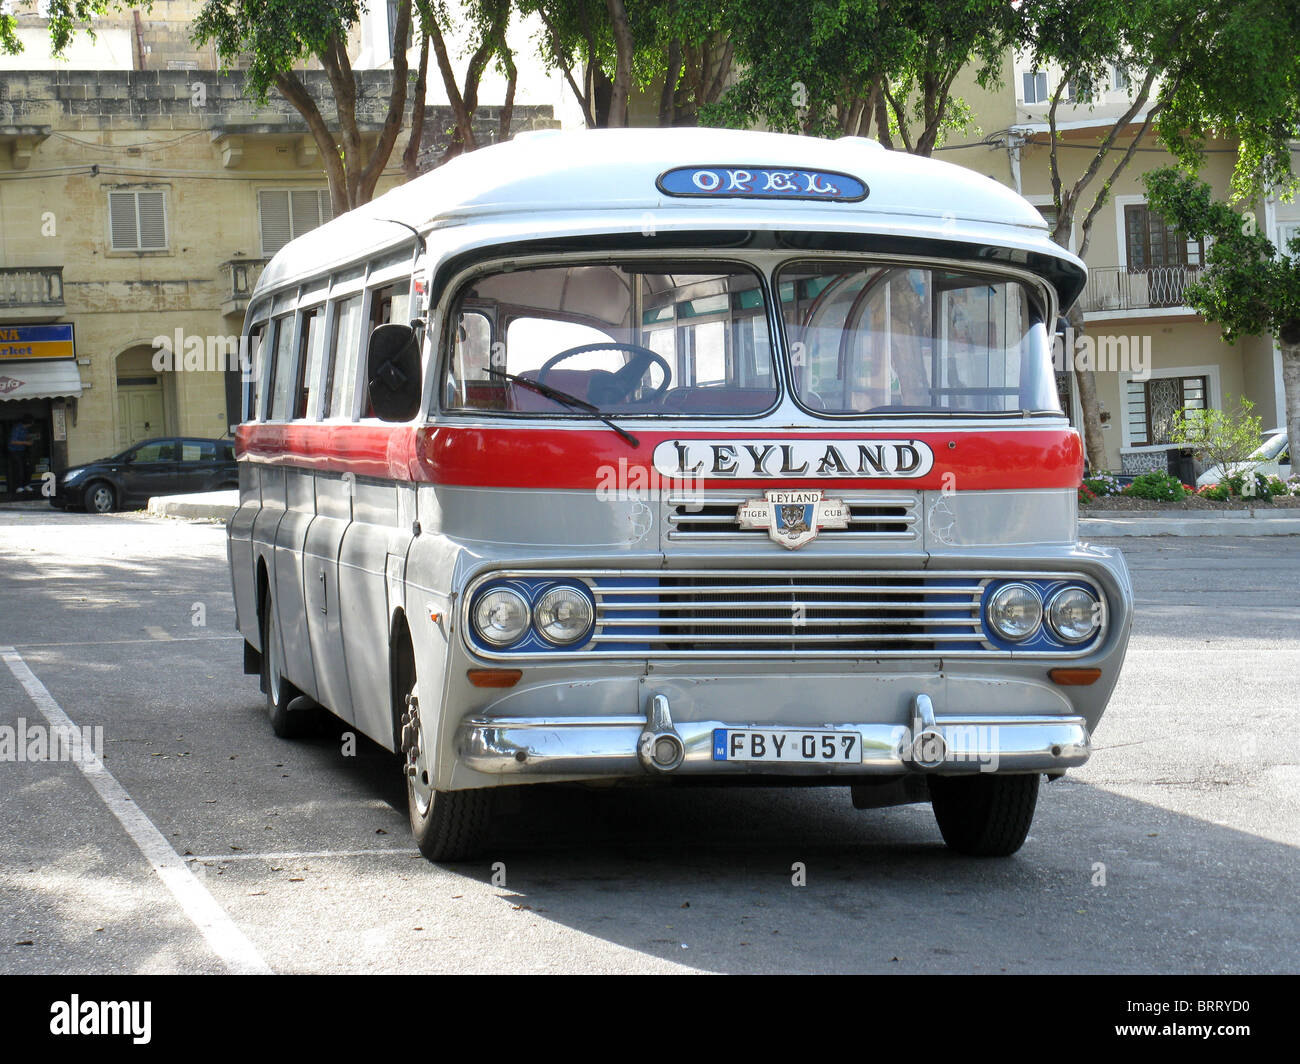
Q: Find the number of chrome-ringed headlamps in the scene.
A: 4